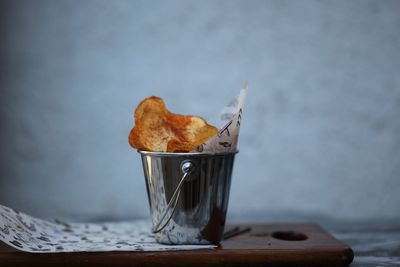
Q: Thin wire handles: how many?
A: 1